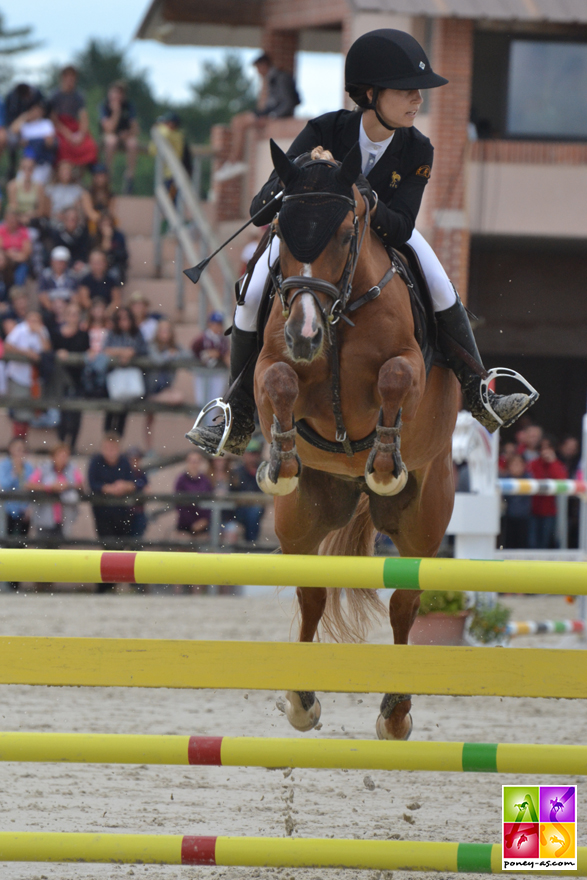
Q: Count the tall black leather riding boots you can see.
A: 2